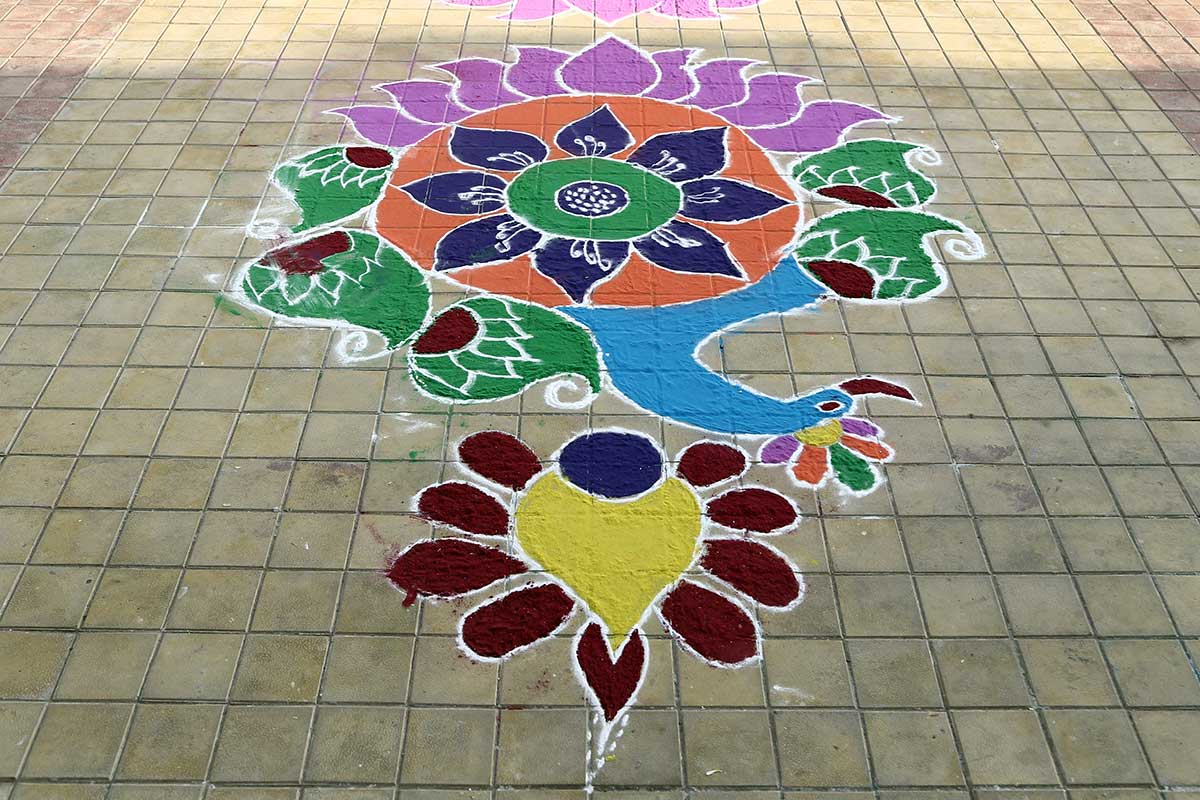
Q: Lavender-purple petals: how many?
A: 11